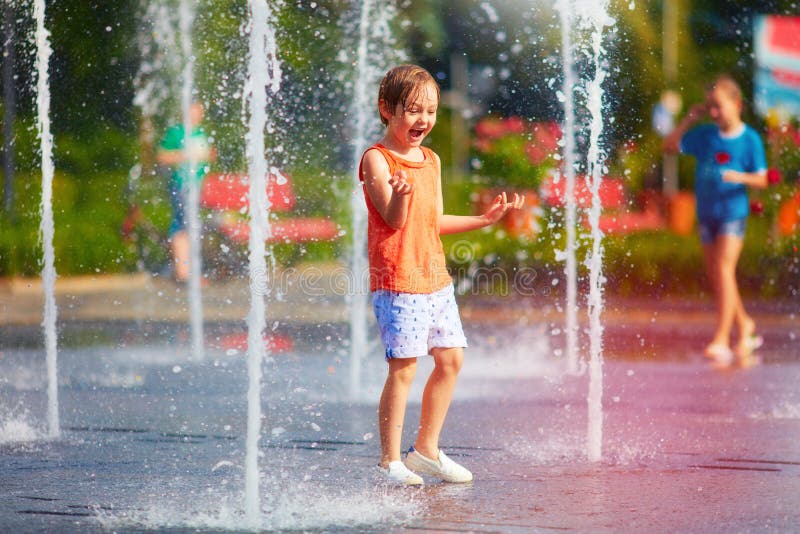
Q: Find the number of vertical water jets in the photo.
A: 6